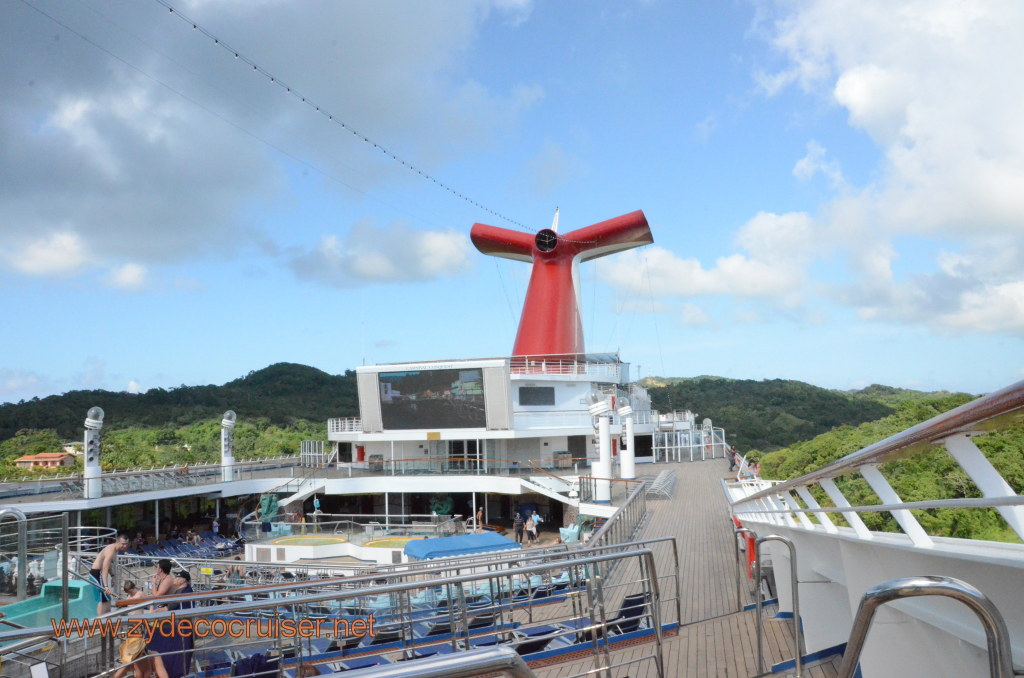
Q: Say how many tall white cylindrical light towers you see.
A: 4